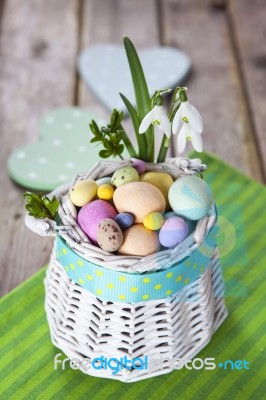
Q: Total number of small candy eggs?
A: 3